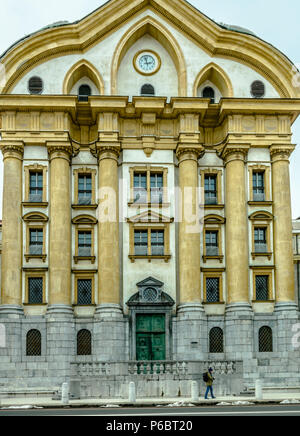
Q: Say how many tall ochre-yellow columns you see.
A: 6